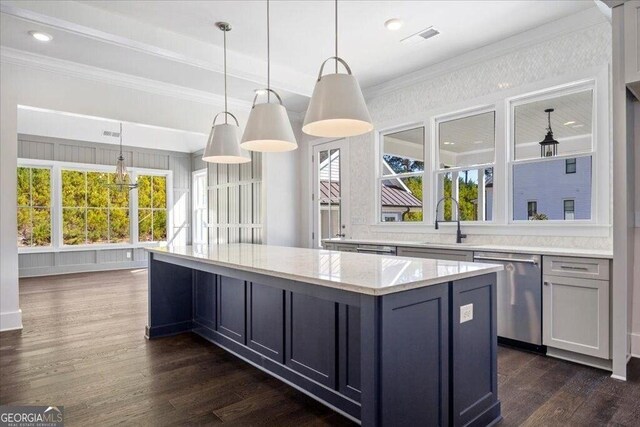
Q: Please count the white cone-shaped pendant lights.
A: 3